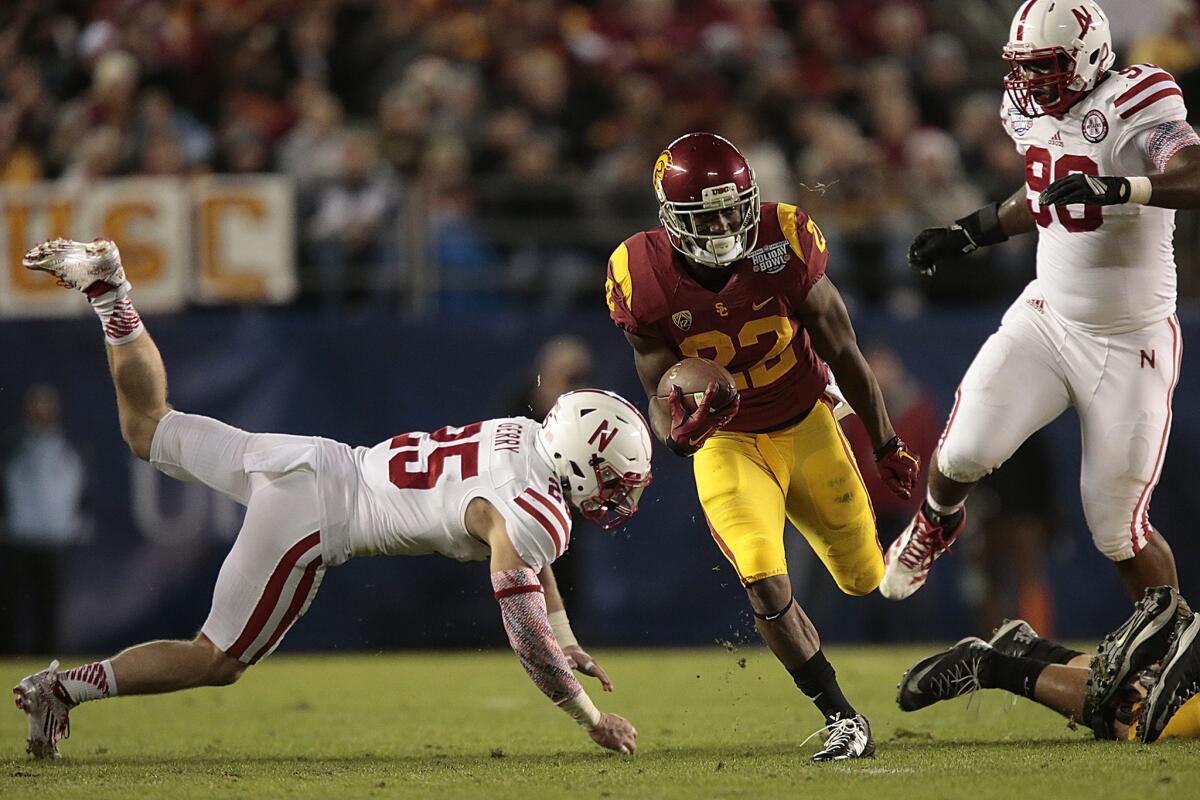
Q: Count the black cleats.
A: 5